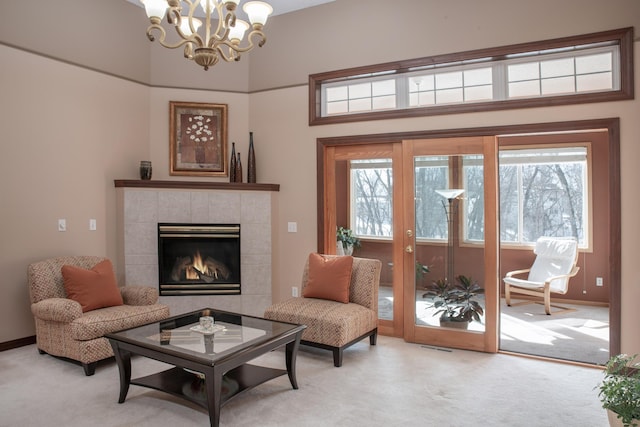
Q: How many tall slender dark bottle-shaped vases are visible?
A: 3